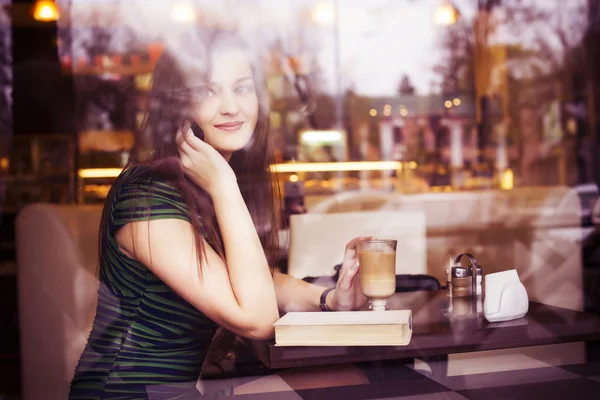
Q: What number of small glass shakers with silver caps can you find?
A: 2